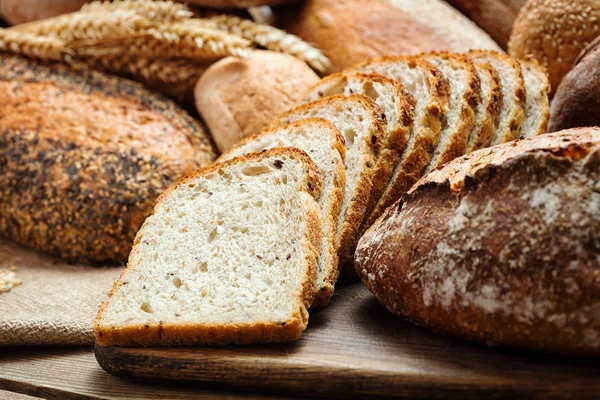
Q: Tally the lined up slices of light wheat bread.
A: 9